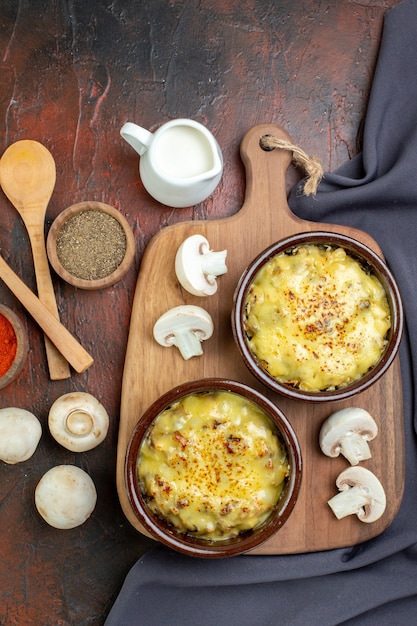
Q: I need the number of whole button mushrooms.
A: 3